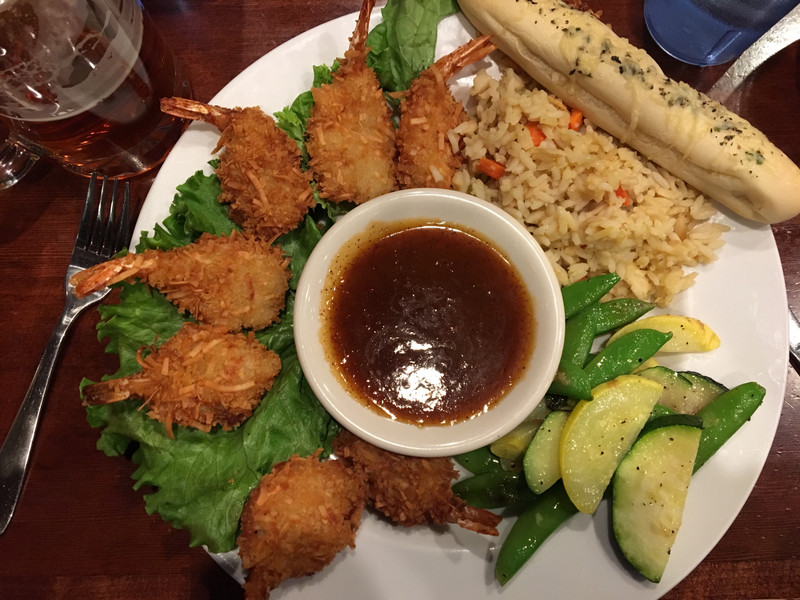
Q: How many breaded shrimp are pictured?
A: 7